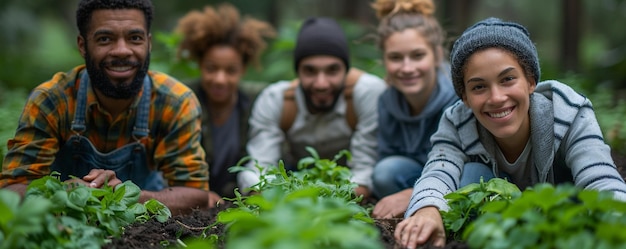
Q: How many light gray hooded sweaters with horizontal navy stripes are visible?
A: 1